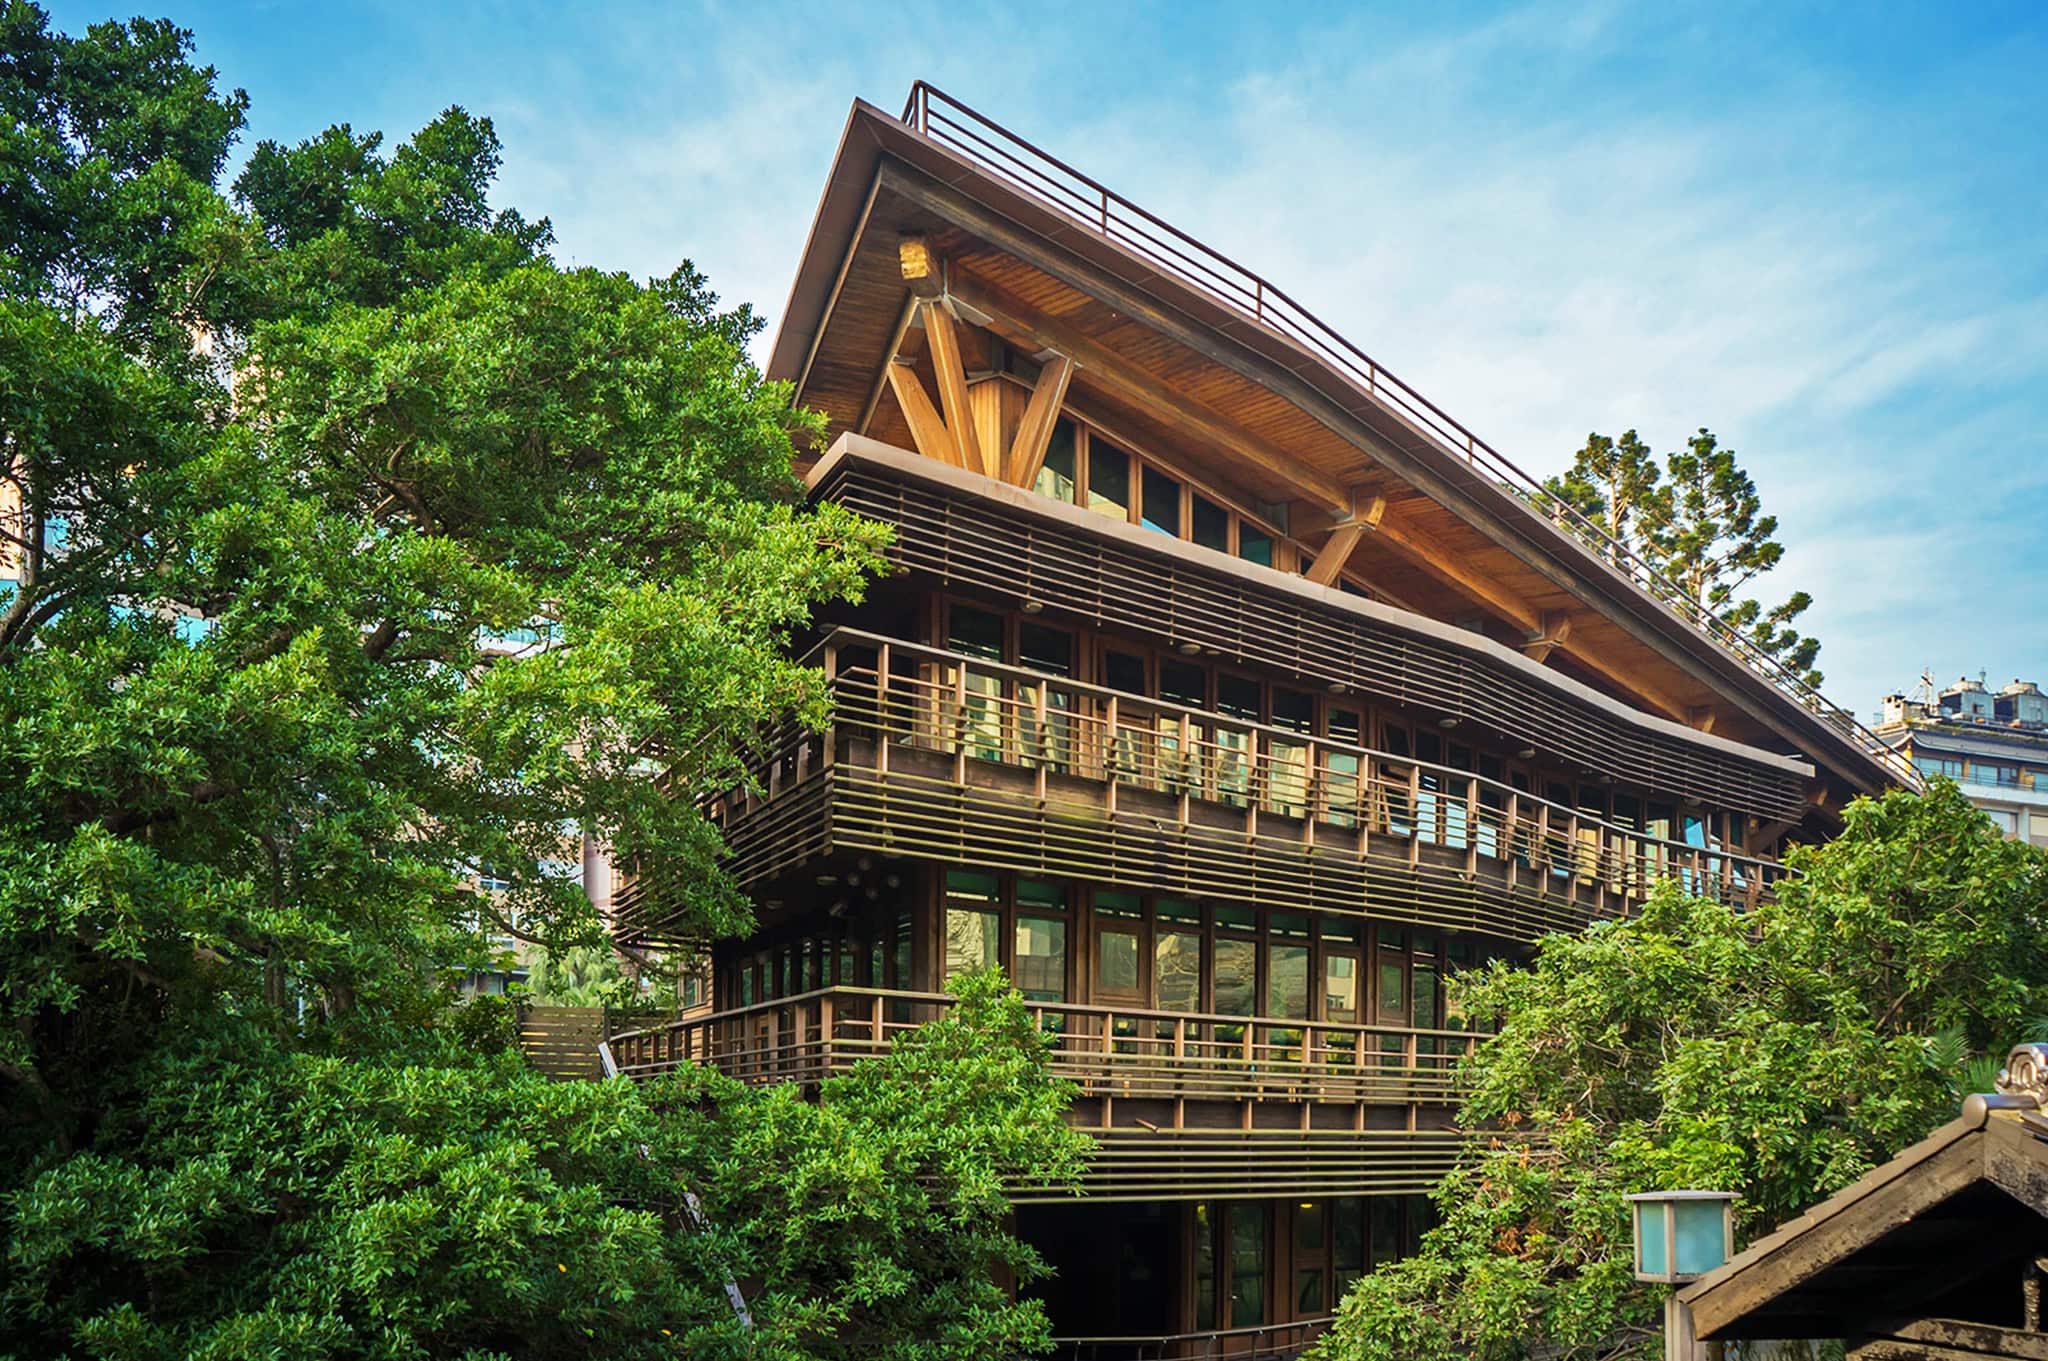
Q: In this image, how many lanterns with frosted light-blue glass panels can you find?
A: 1